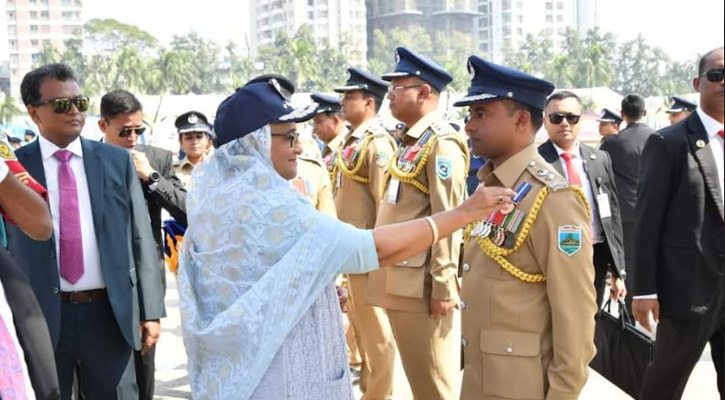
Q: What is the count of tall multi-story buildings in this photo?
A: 4